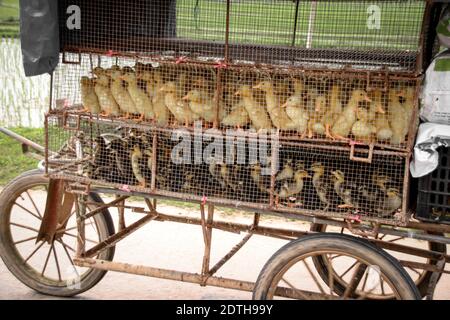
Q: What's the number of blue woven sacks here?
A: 0